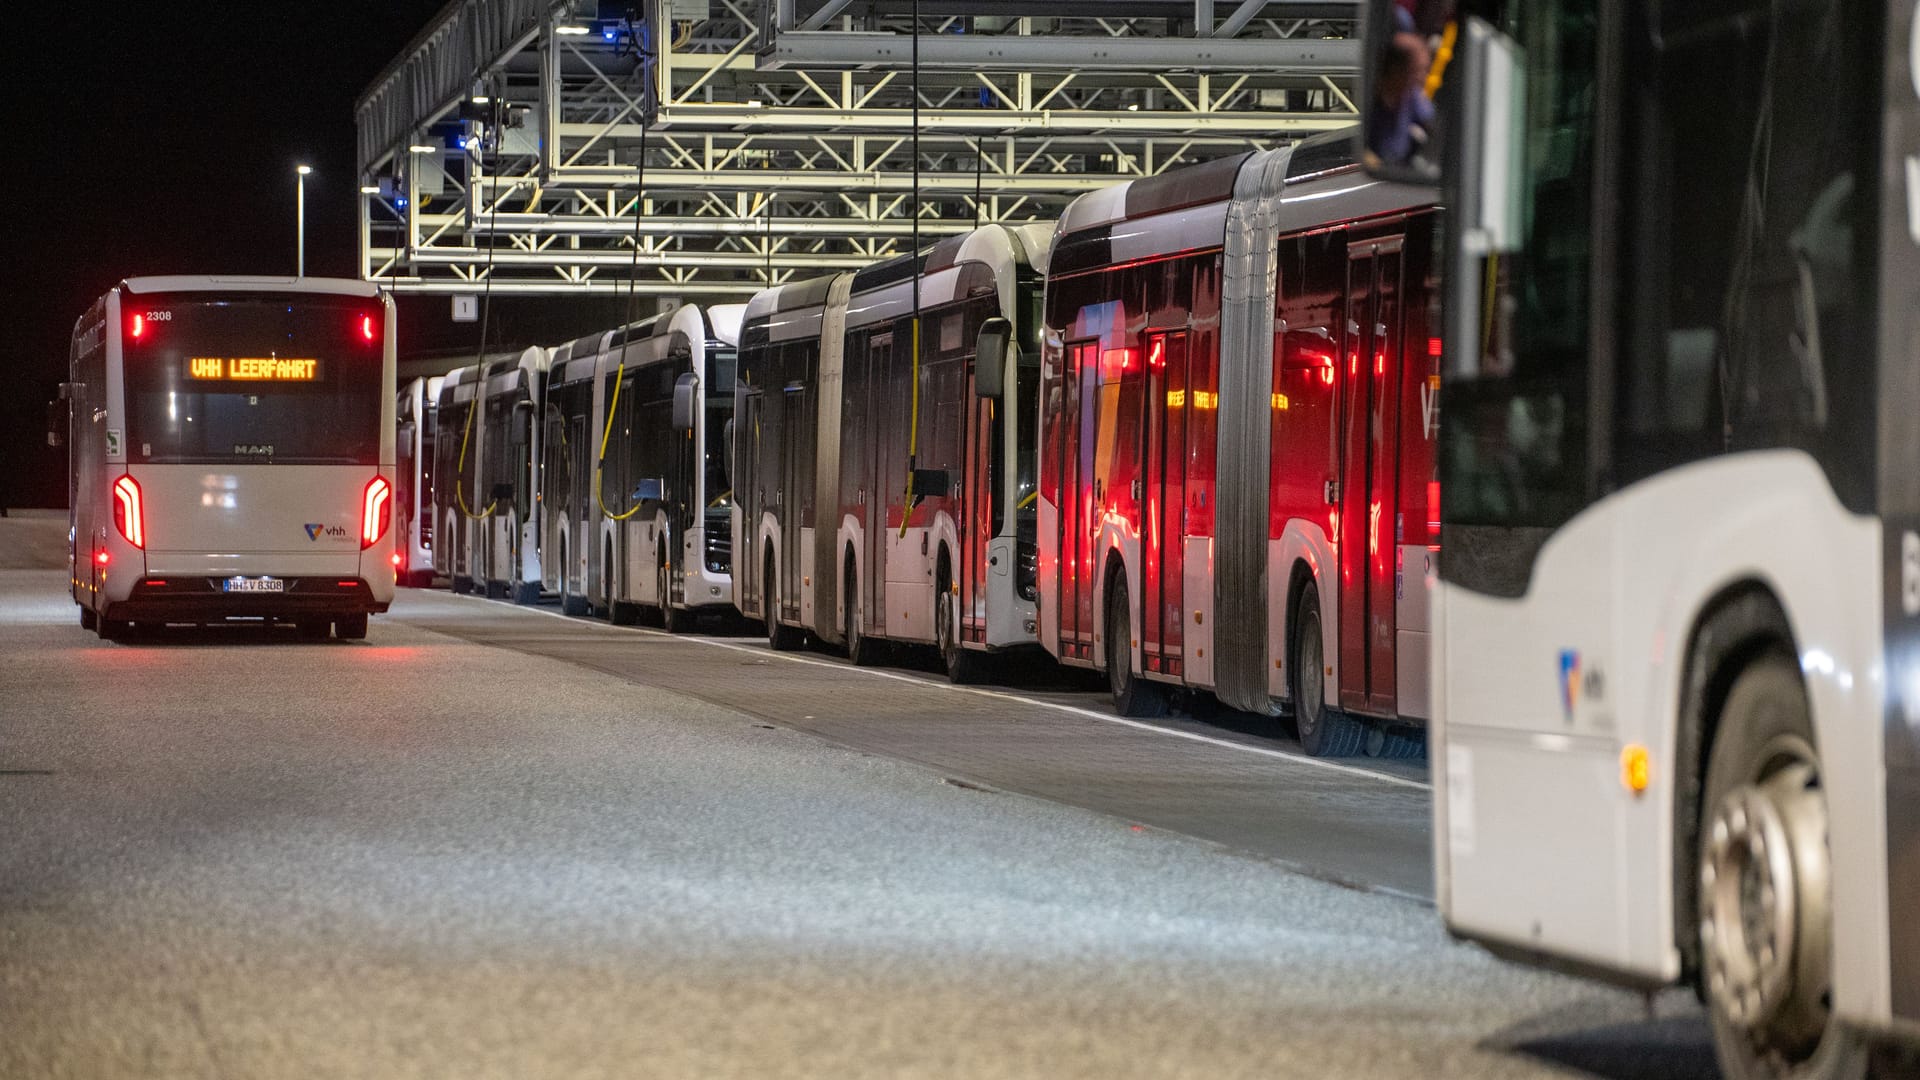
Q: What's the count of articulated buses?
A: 4